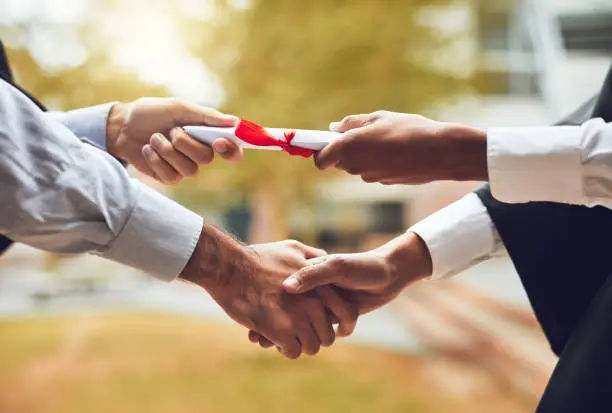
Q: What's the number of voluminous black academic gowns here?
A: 1